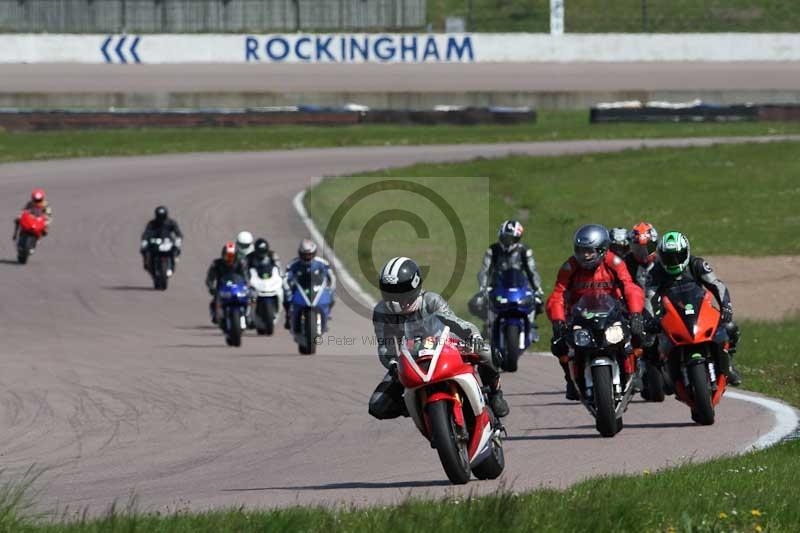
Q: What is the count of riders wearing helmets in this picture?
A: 12